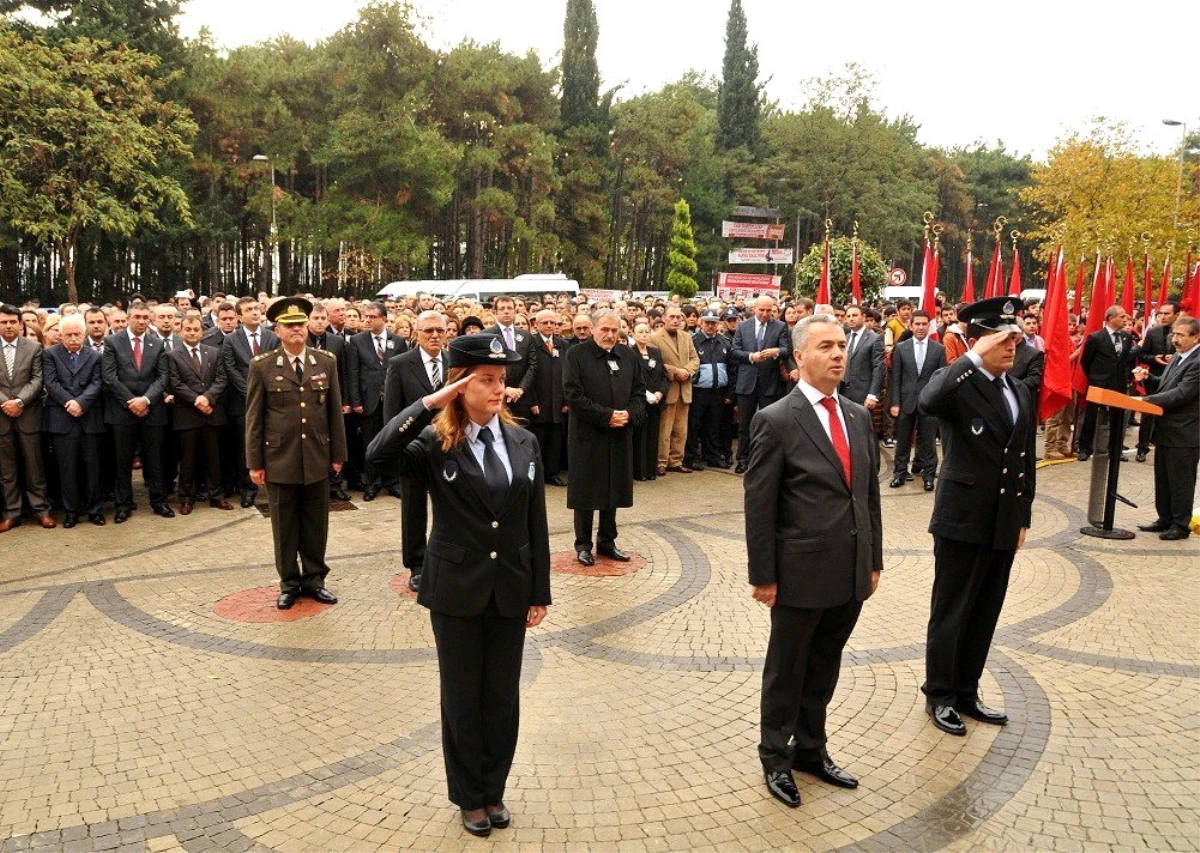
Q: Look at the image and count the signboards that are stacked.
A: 4